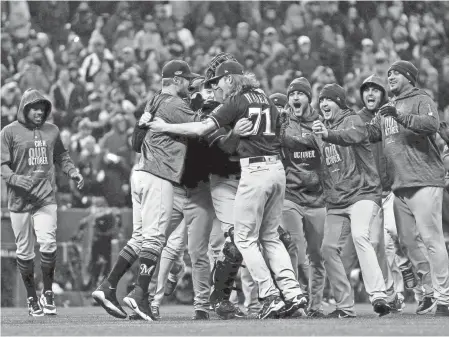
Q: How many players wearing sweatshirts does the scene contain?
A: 5